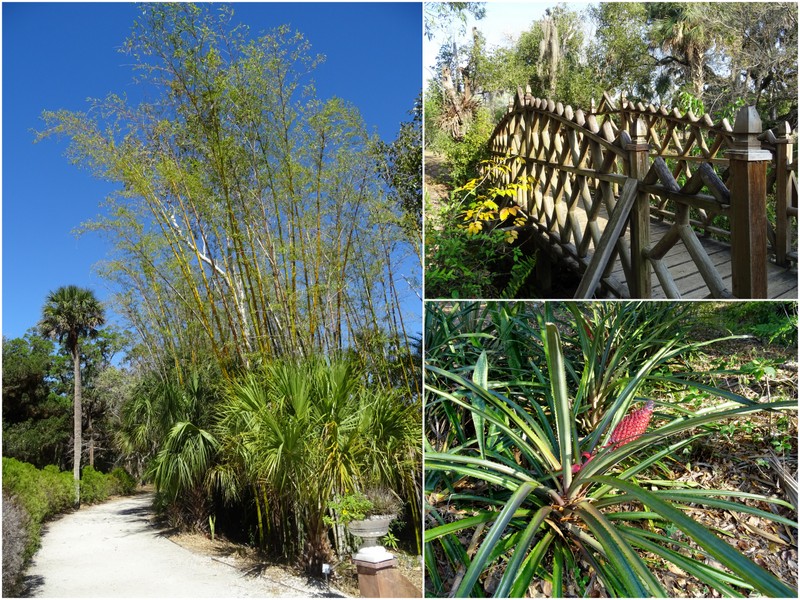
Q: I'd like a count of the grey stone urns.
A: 1